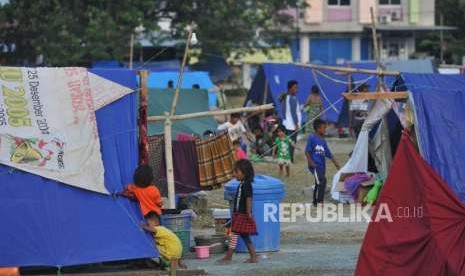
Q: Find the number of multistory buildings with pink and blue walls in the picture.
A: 1